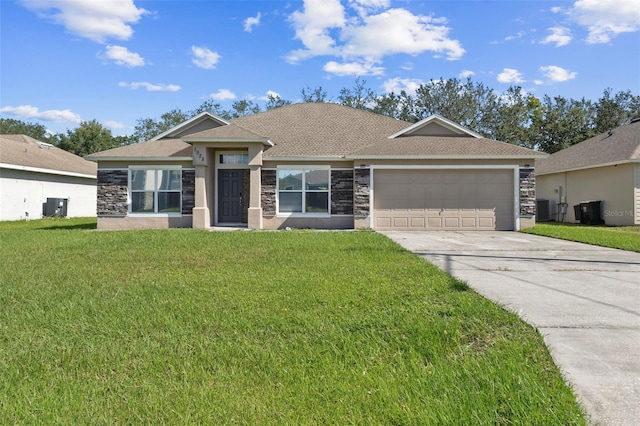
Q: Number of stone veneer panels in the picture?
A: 6